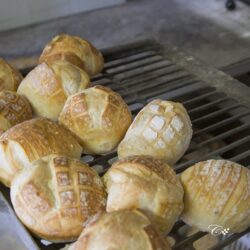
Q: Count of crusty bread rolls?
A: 11